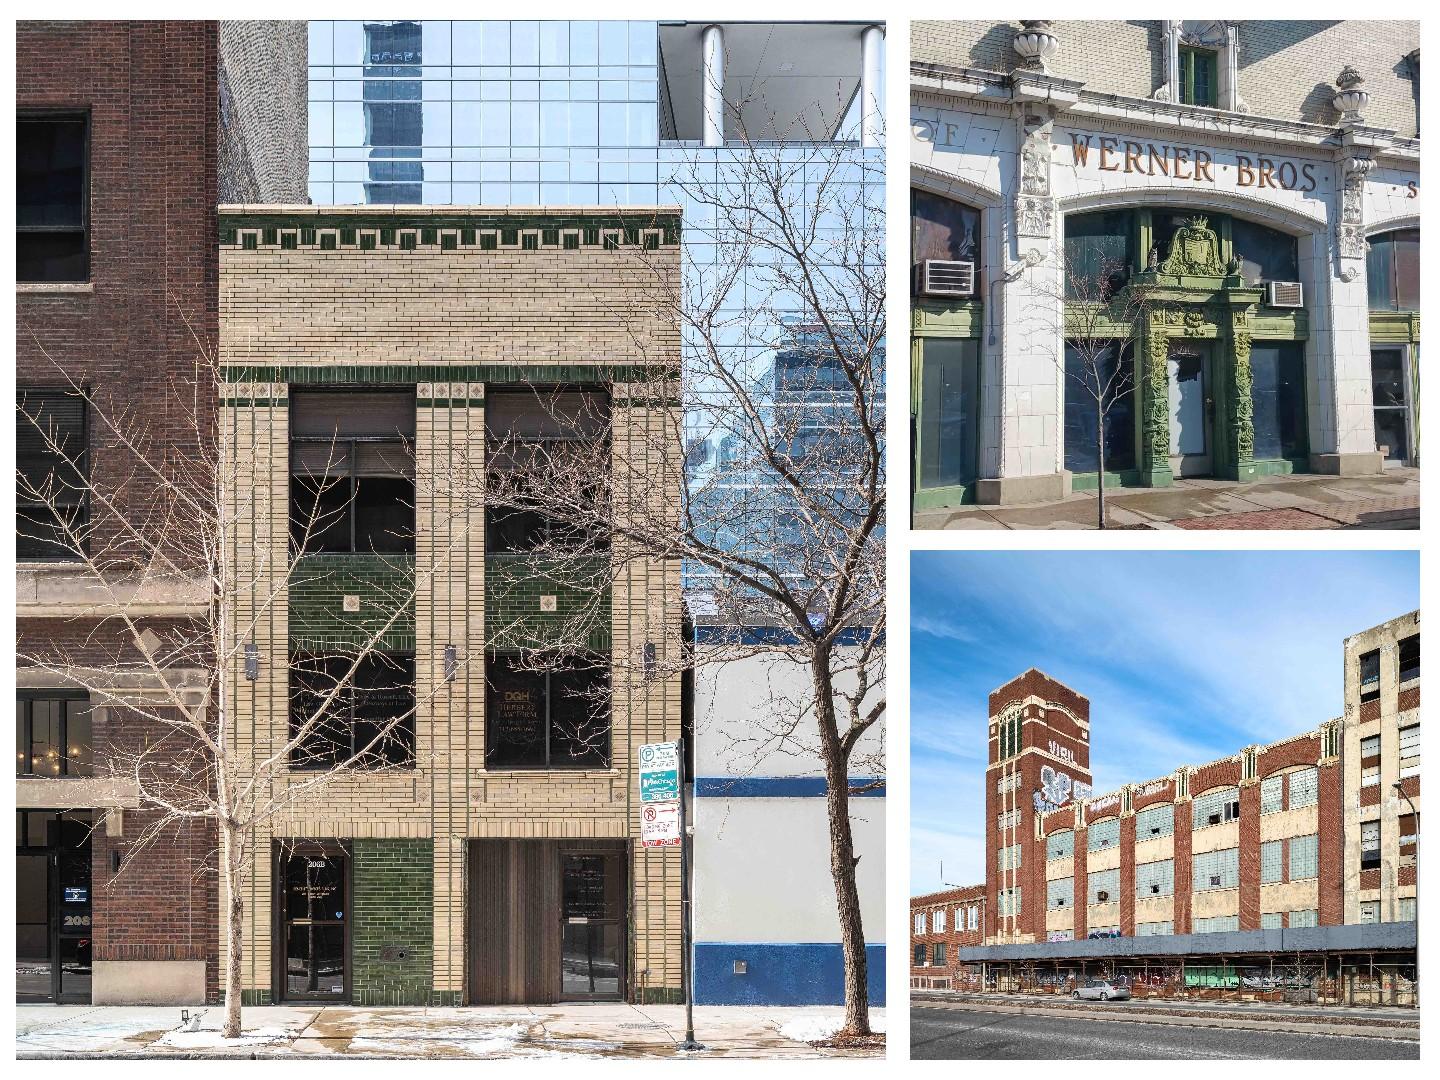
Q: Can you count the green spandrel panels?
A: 2